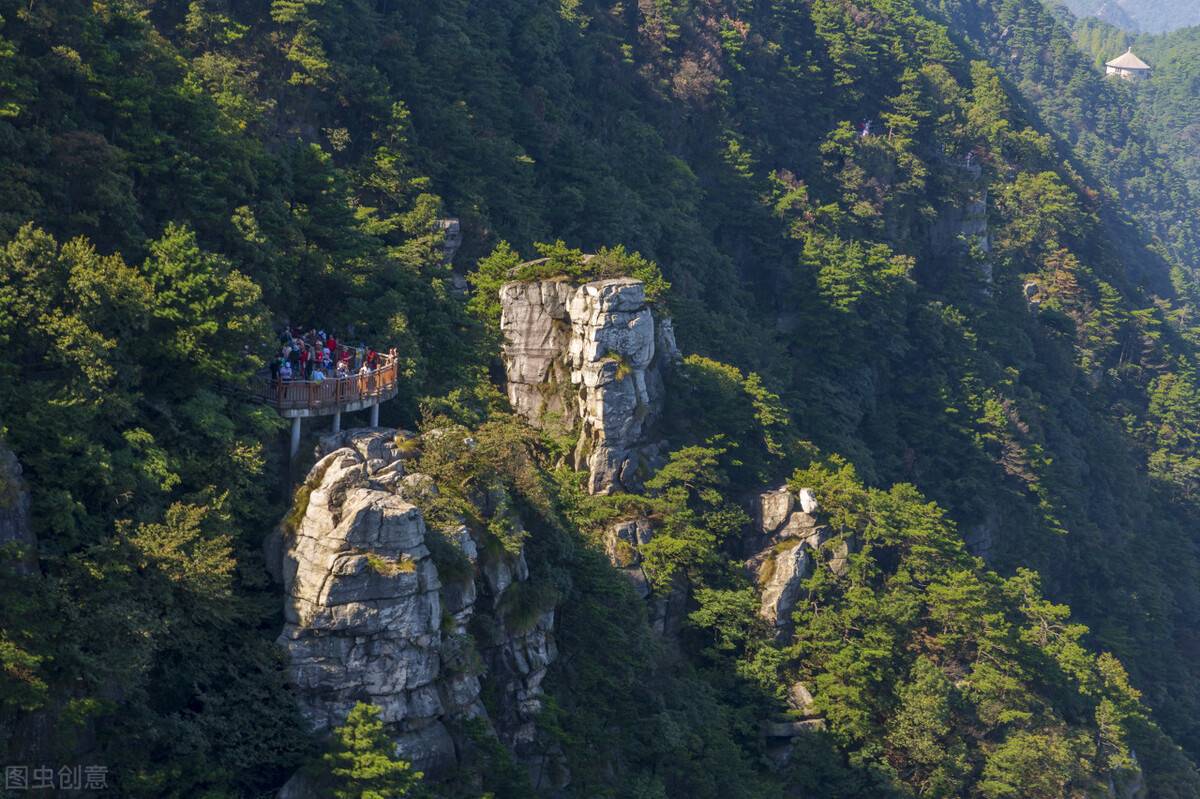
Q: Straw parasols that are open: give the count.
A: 0